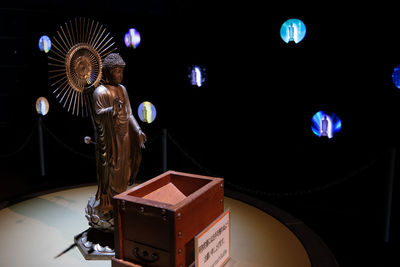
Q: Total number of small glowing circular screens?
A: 8